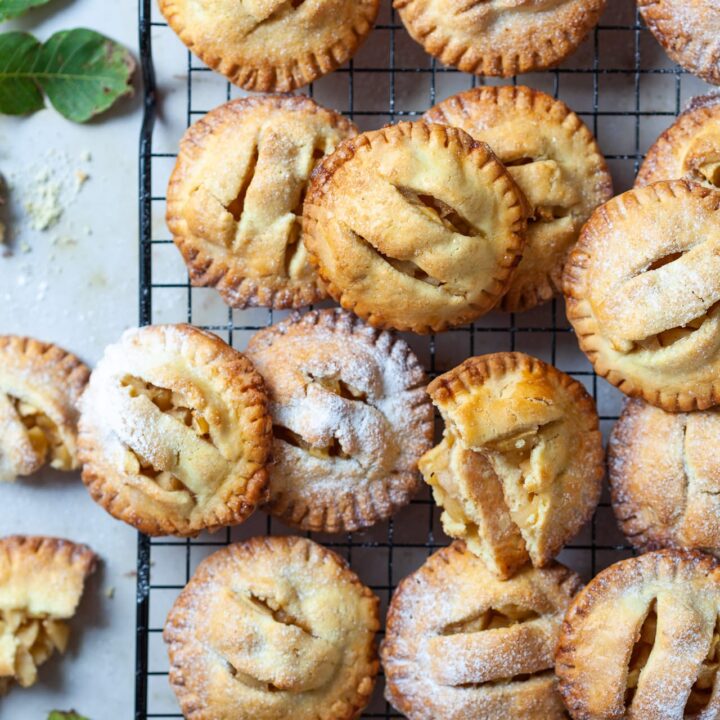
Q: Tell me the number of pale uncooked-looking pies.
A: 0